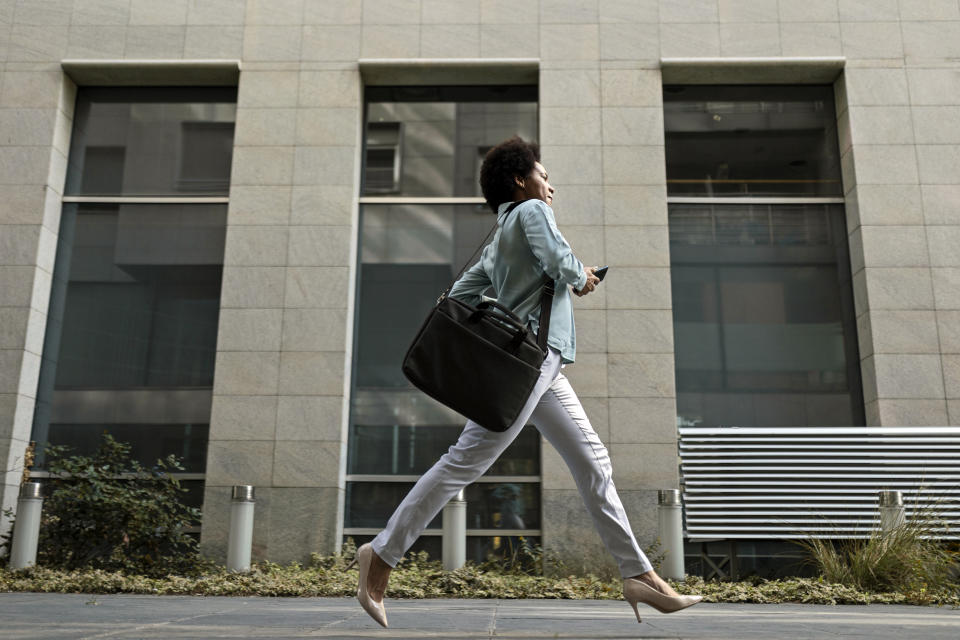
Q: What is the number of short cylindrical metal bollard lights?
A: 5